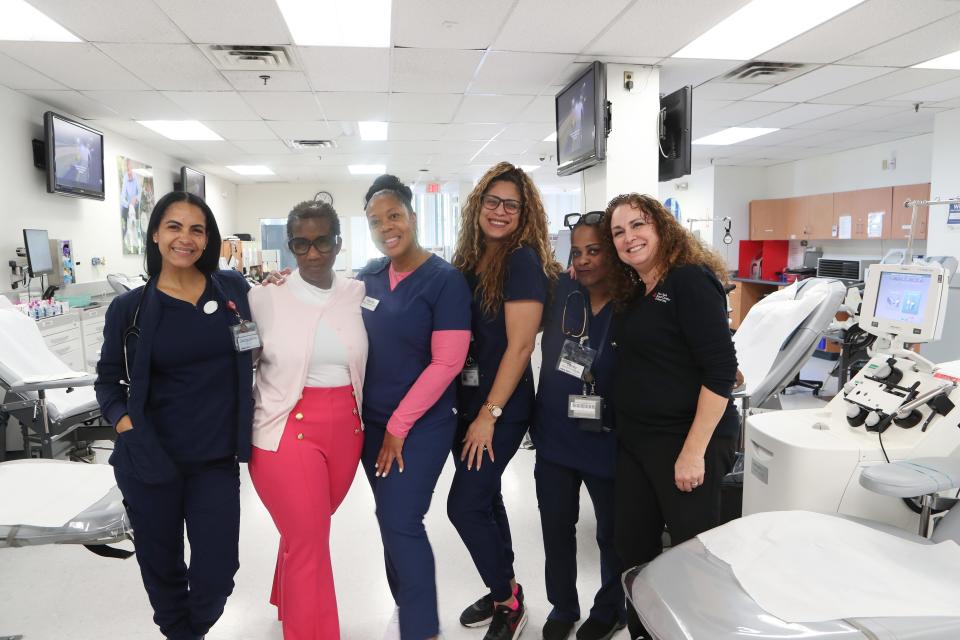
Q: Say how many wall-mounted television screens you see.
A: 4